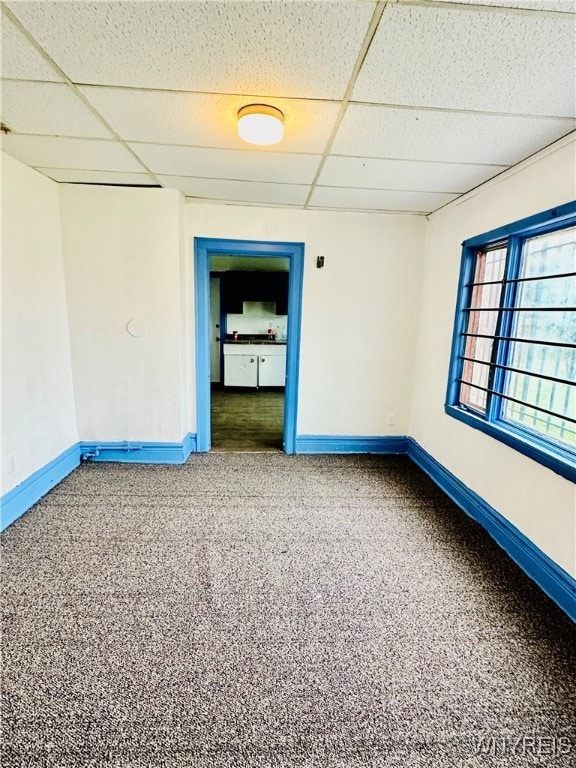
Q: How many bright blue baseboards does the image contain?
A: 4